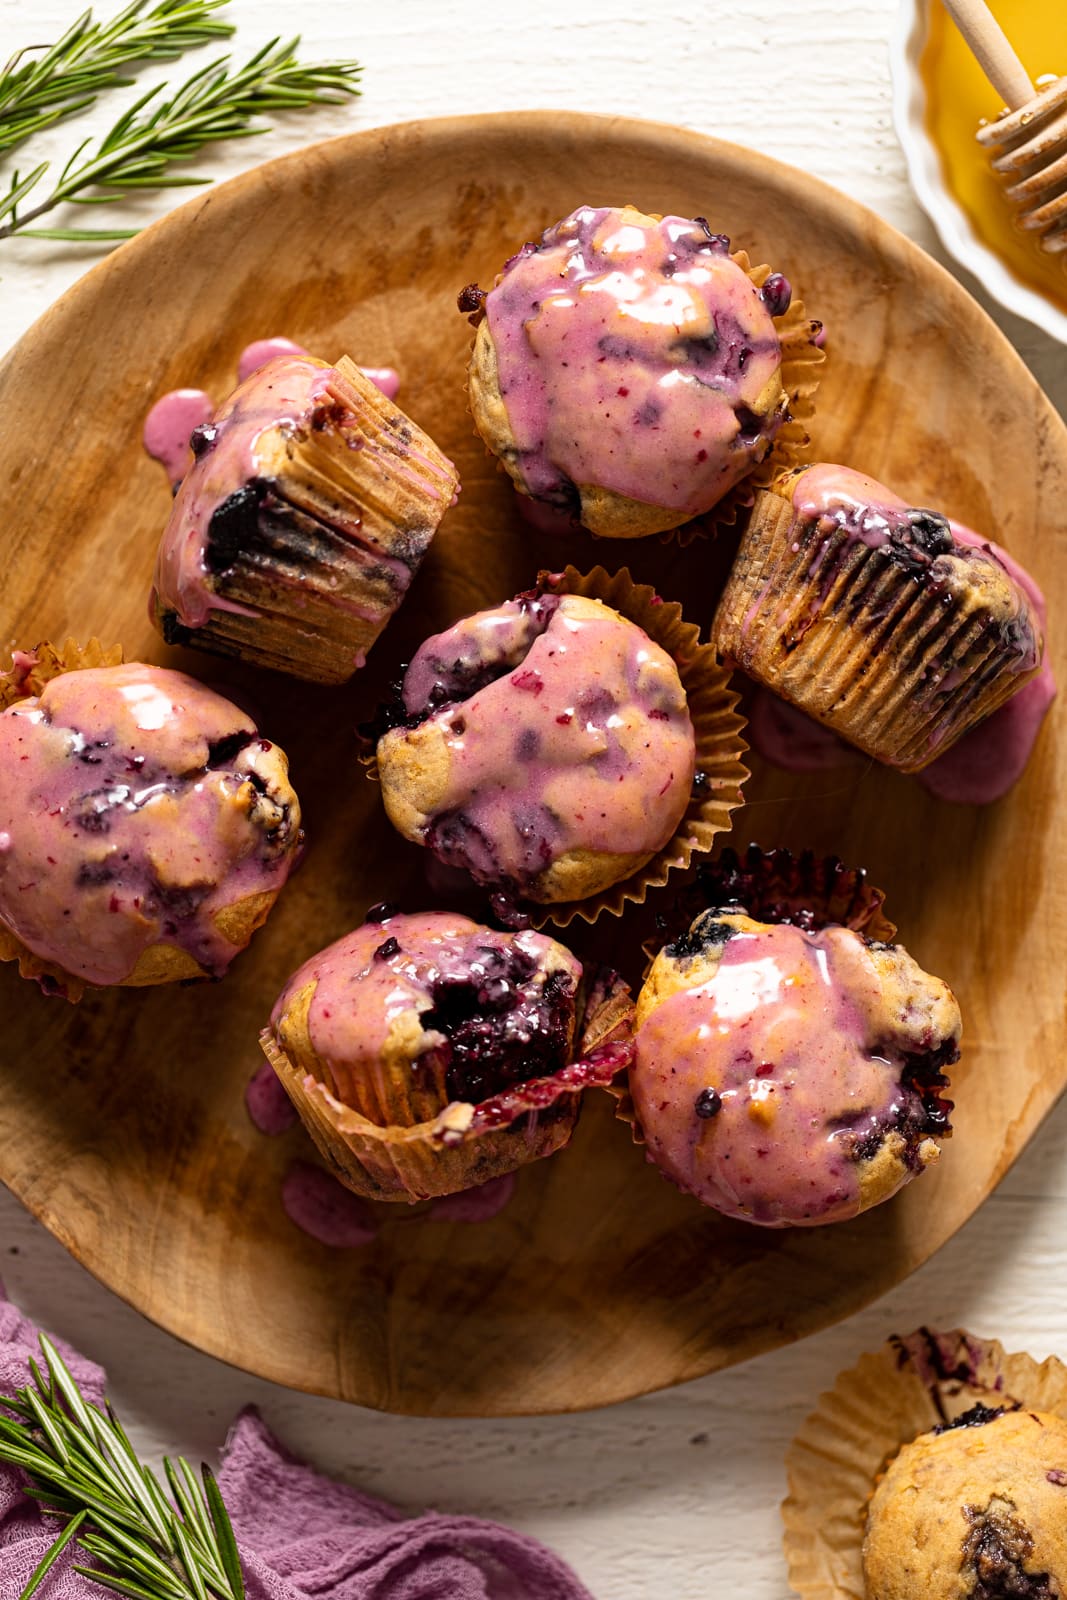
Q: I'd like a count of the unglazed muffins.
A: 1